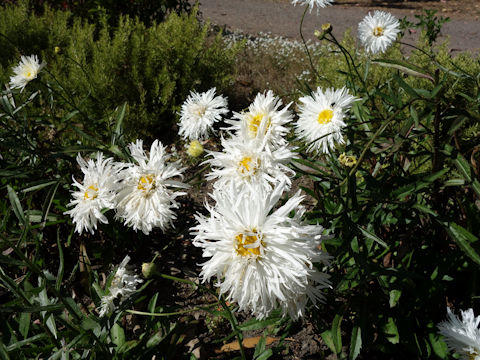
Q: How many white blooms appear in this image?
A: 12